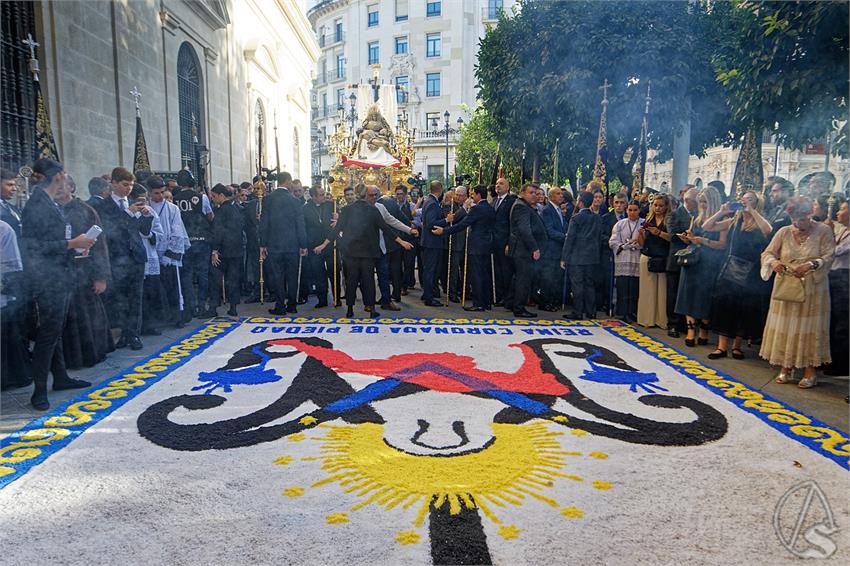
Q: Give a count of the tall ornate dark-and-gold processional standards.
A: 5